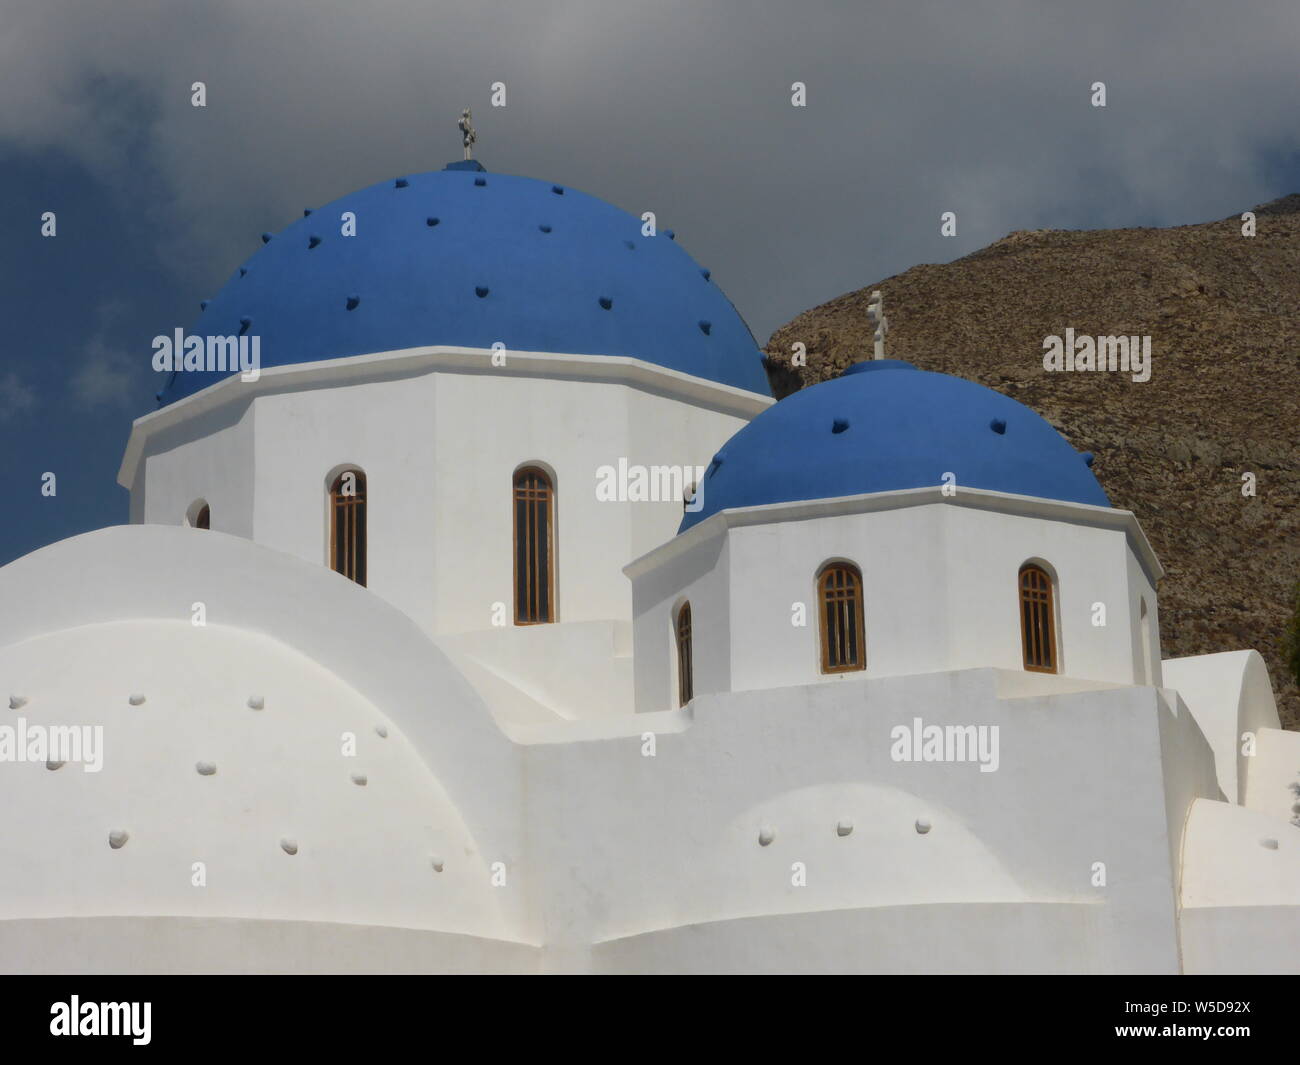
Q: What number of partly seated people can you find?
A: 0